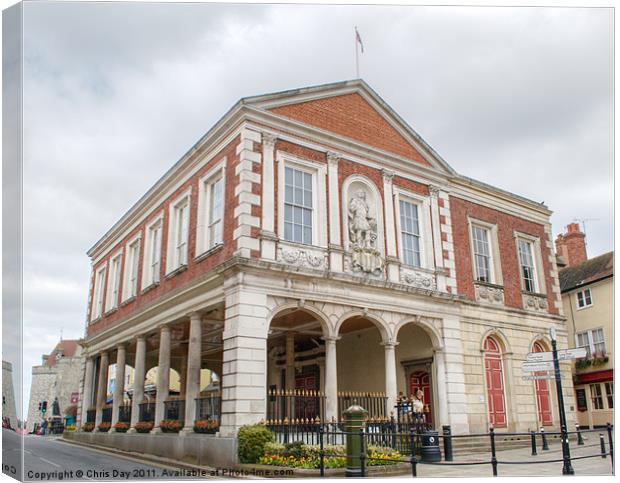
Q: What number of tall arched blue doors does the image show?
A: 0